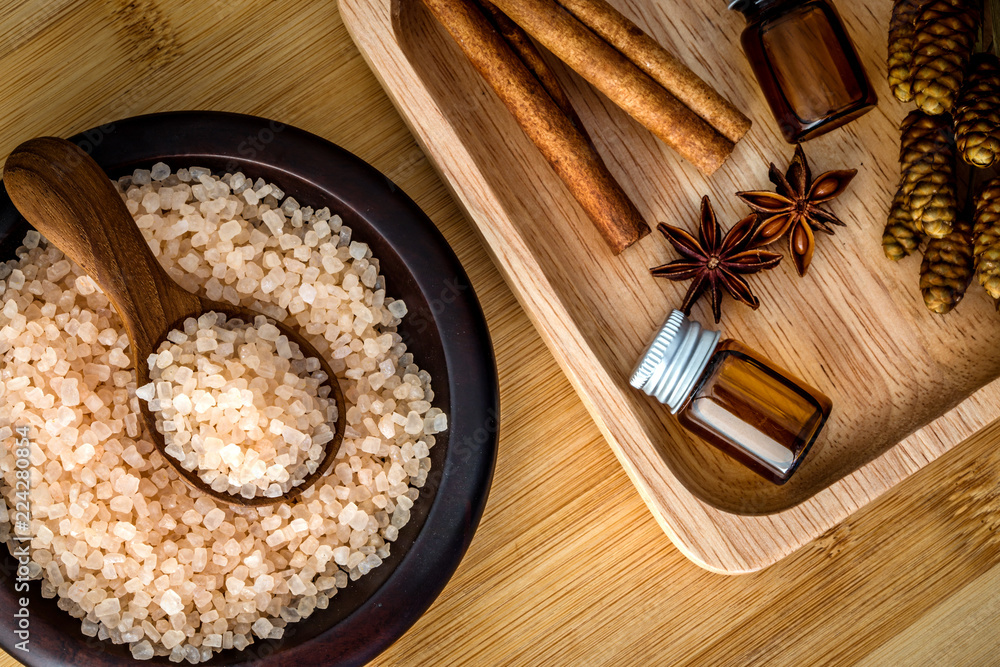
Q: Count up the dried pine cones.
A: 7